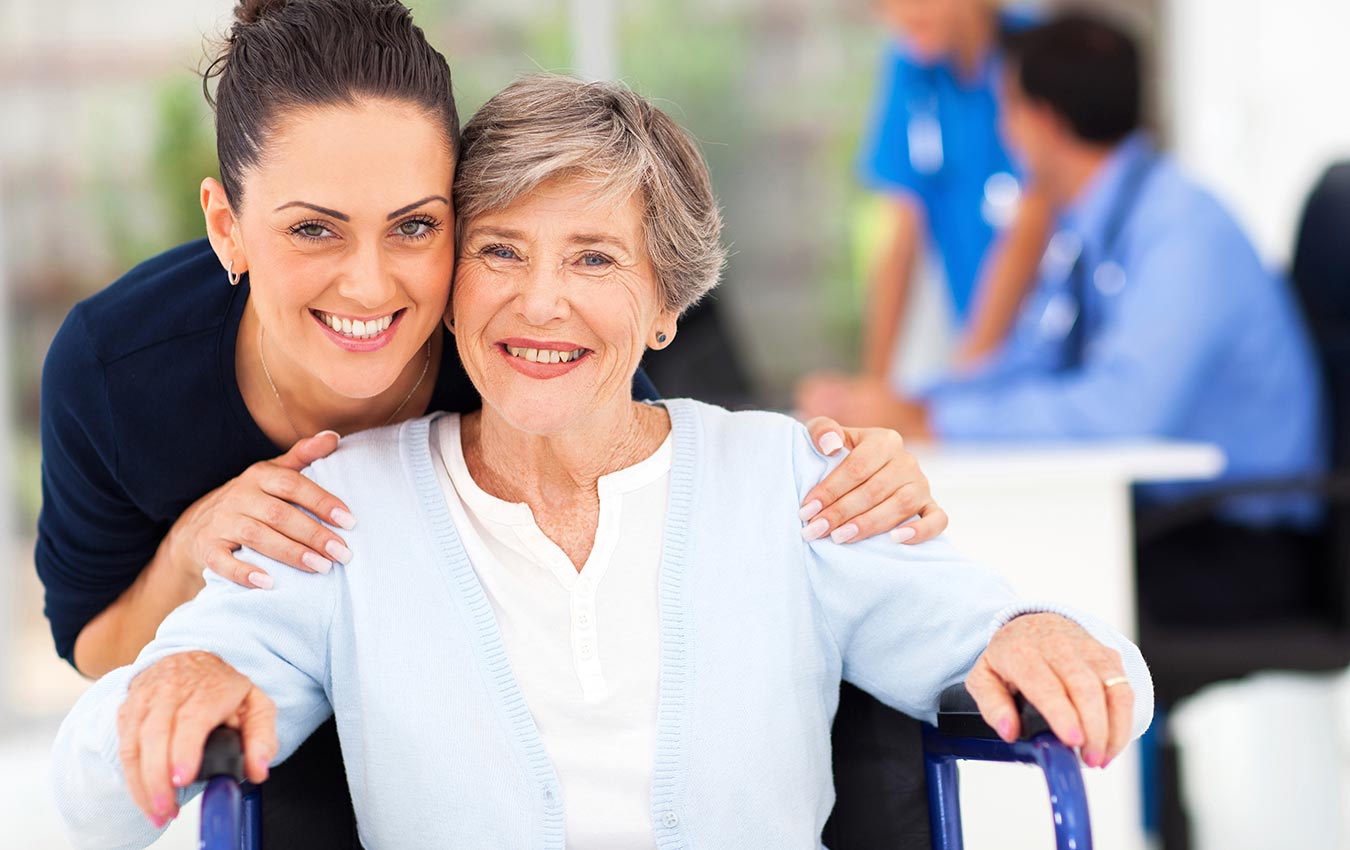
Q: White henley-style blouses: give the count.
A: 1